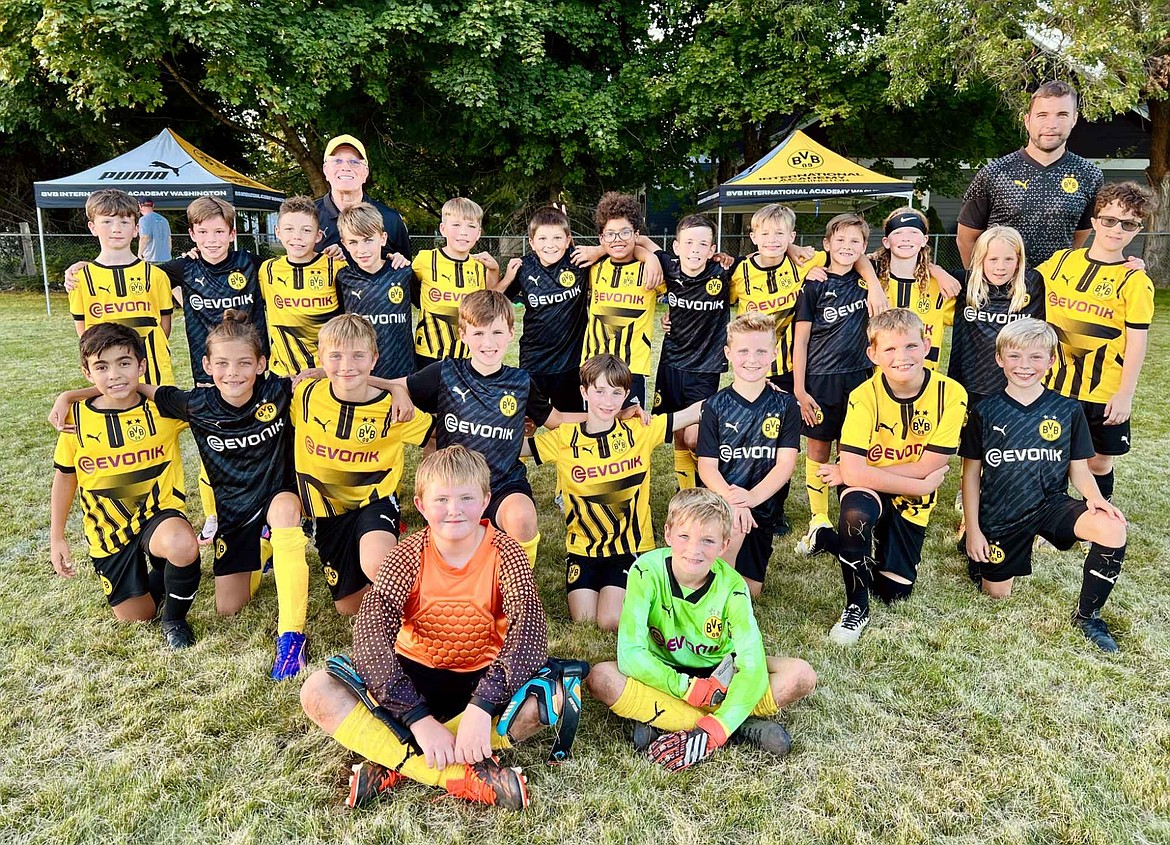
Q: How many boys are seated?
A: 2